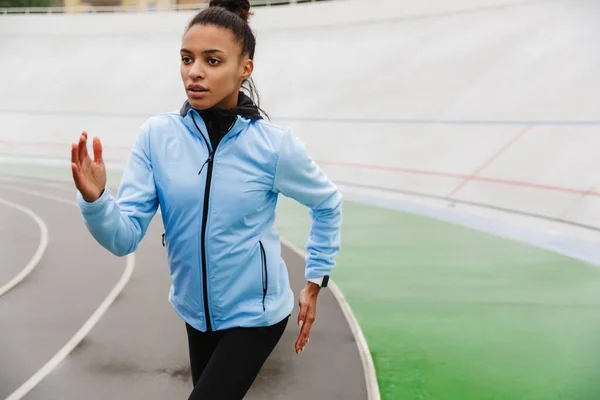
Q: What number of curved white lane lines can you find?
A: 3